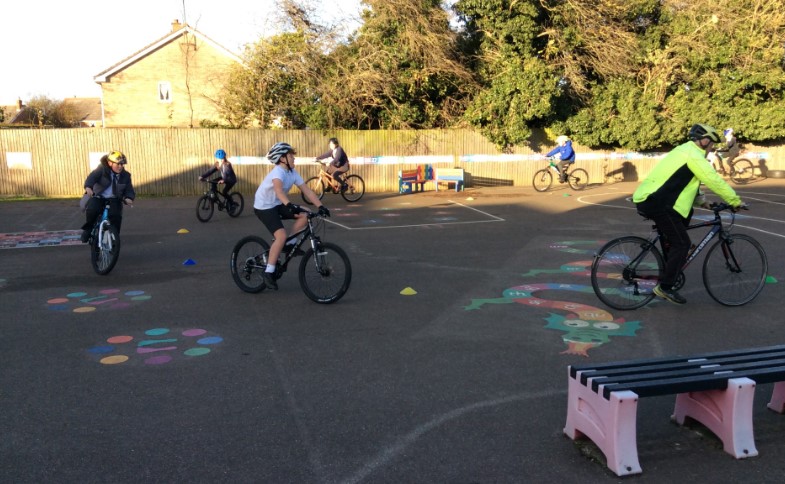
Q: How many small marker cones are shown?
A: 6